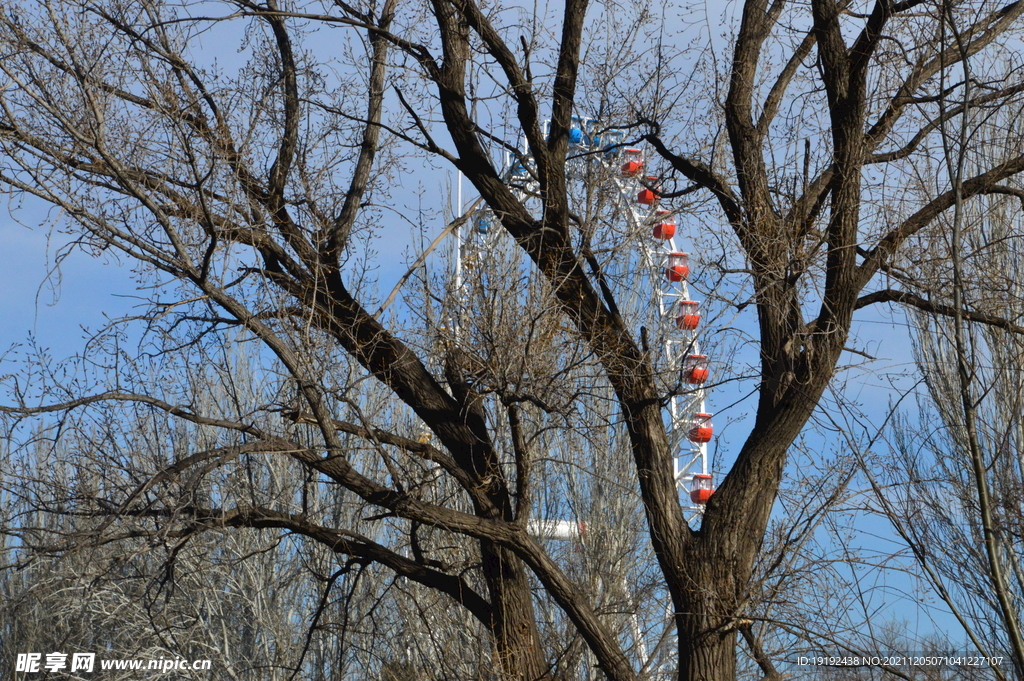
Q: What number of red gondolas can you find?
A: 8